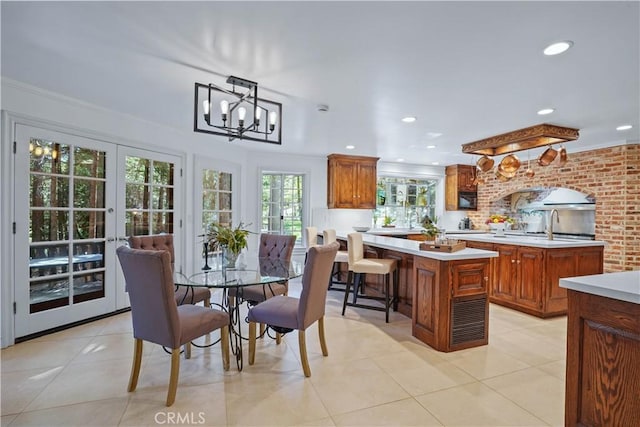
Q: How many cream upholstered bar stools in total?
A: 3